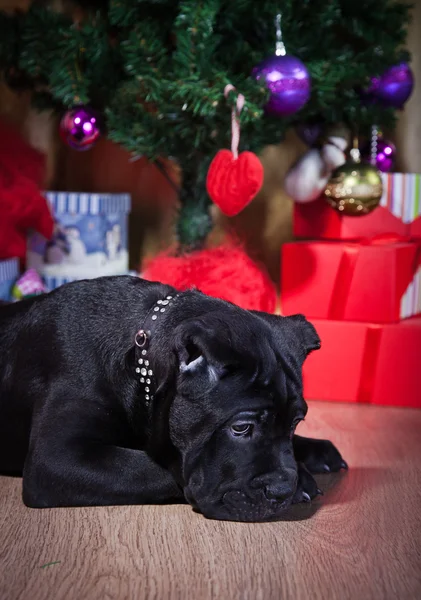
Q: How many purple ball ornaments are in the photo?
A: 4